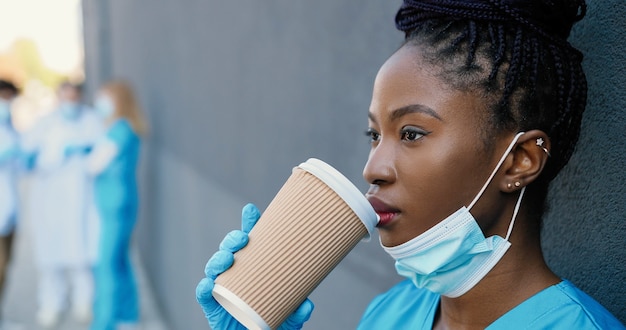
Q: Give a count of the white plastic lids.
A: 1